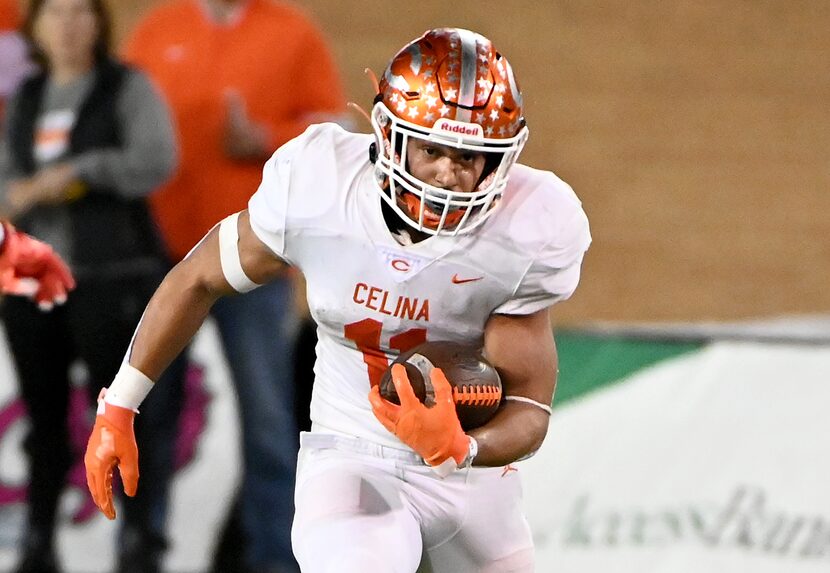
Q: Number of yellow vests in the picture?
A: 0